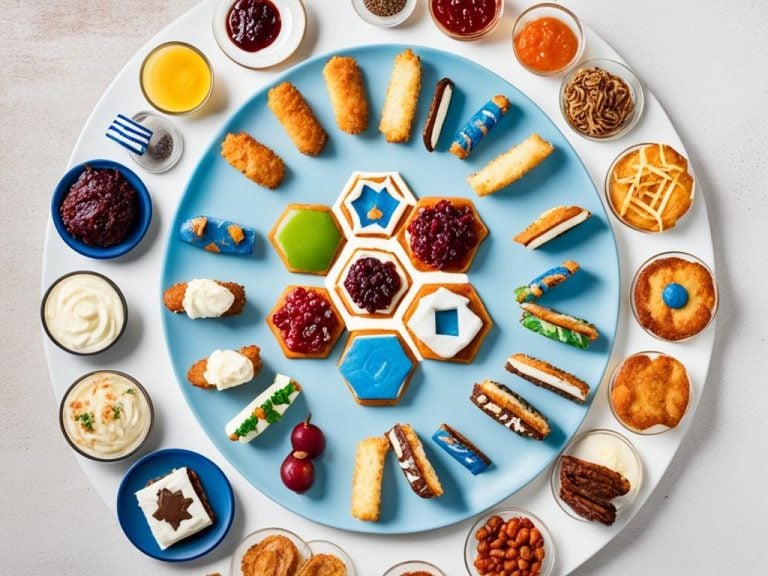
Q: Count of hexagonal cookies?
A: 7